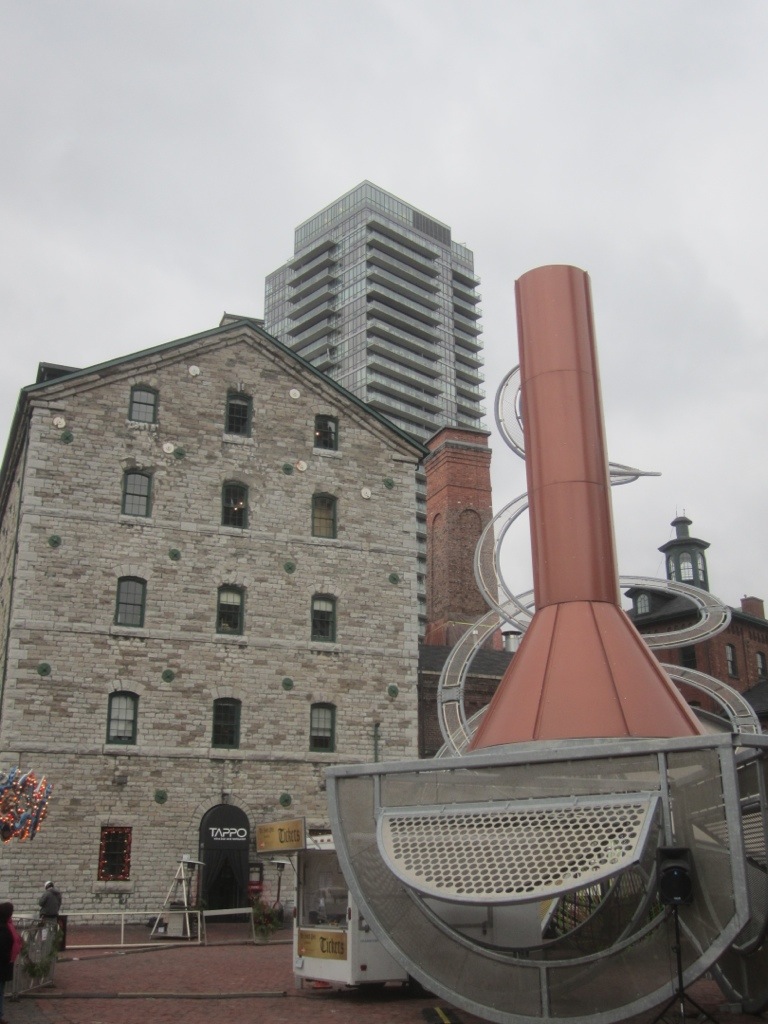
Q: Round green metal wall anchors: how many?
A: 14